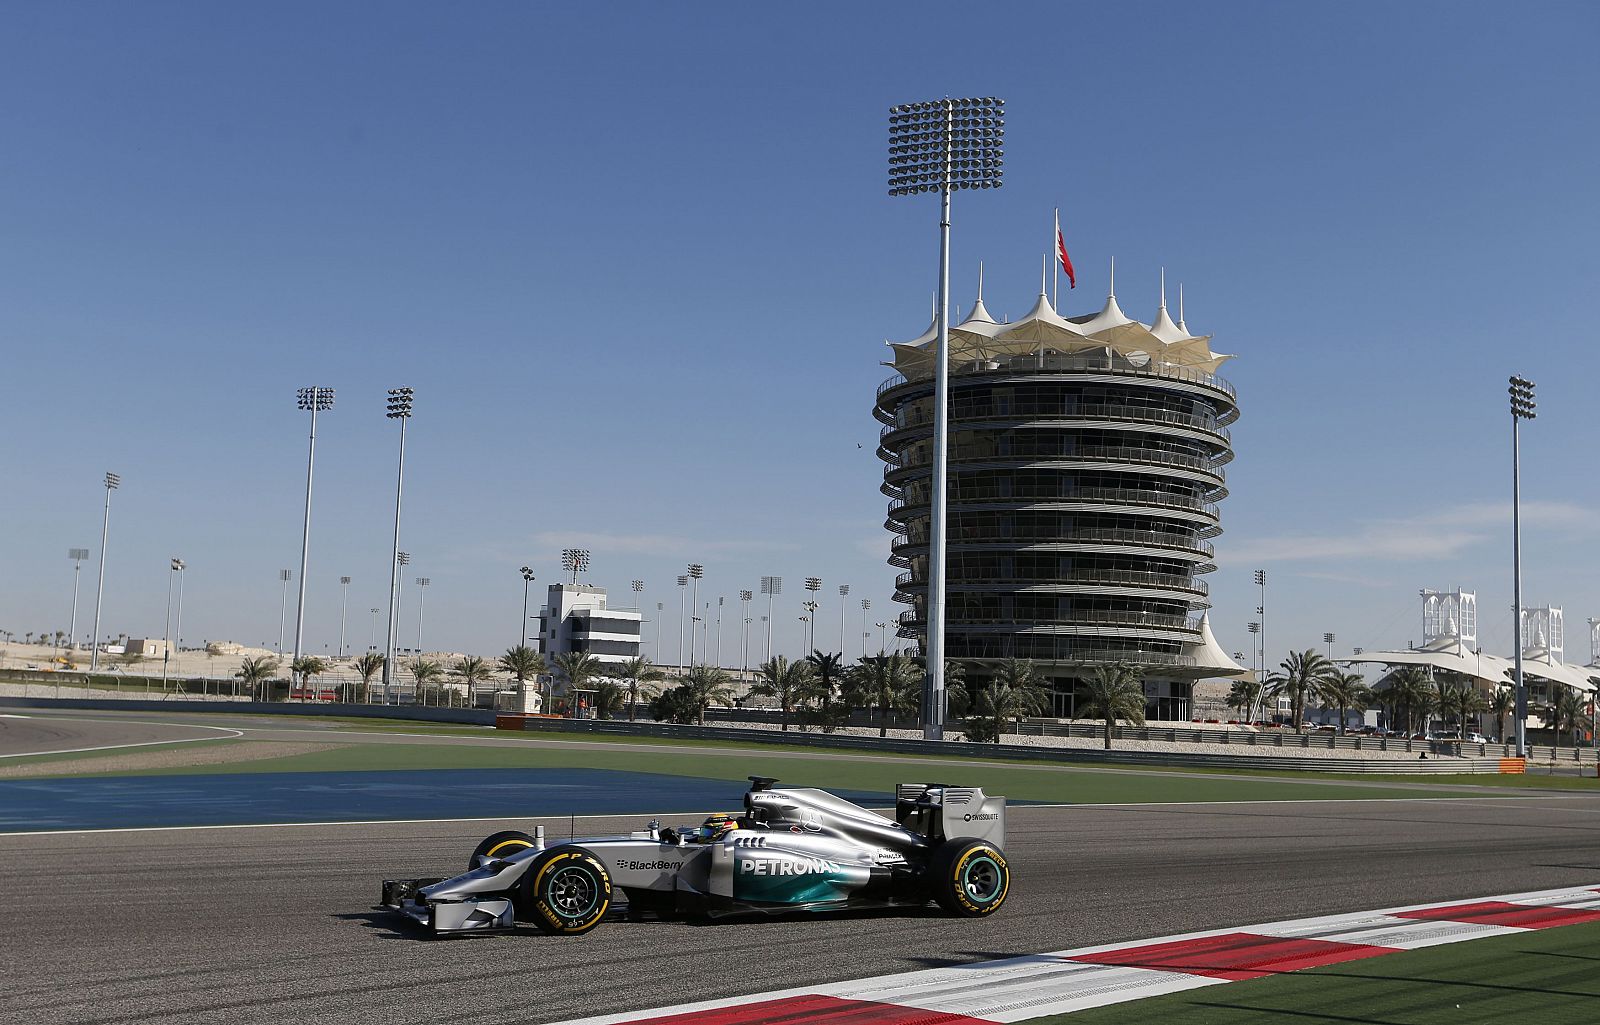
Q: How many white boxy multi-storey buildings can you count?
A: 1